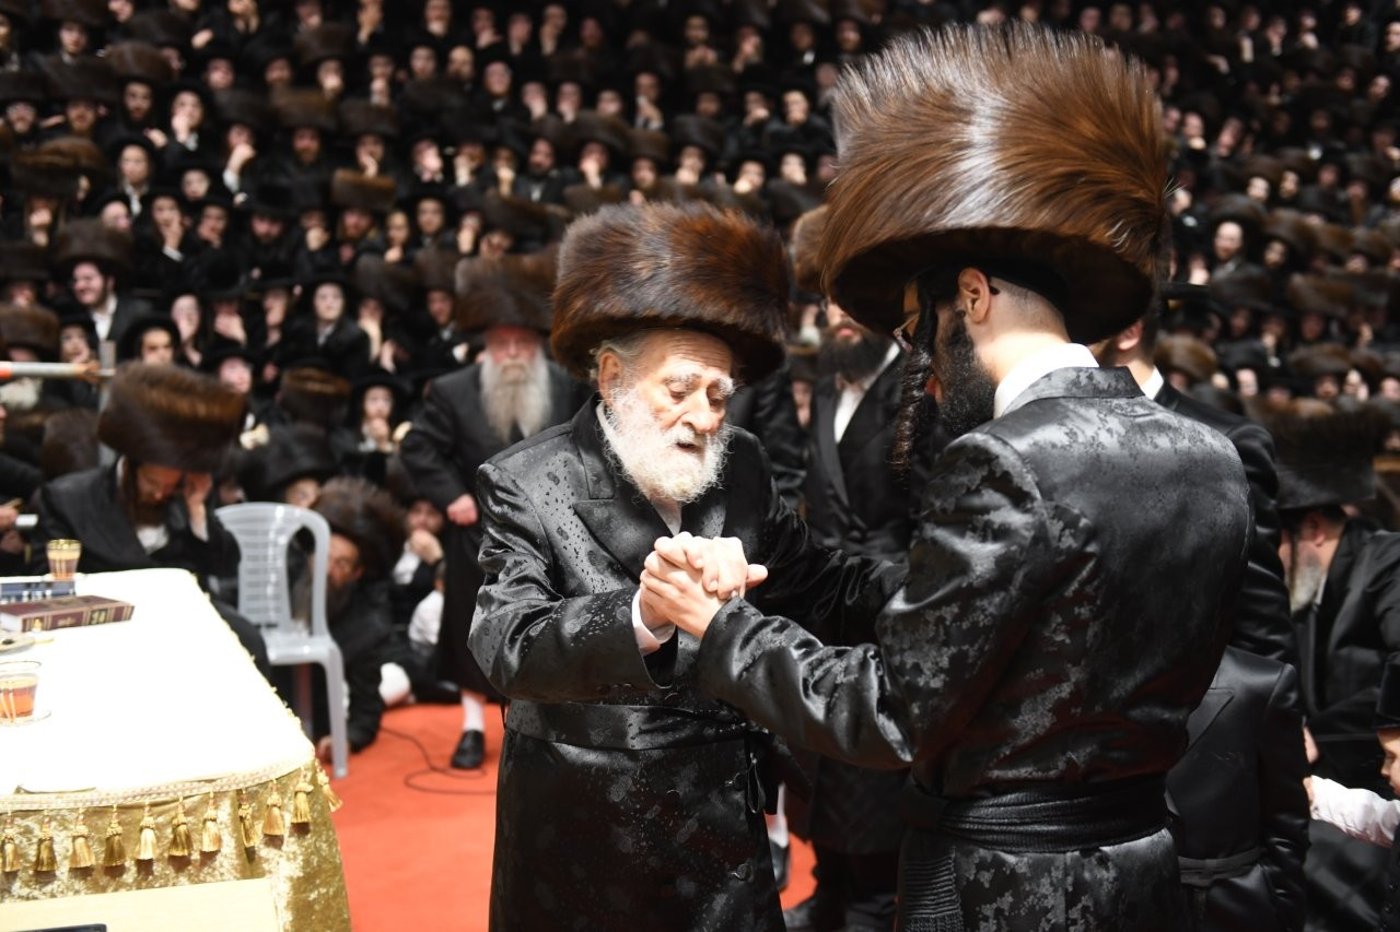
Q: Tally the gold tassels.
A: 11